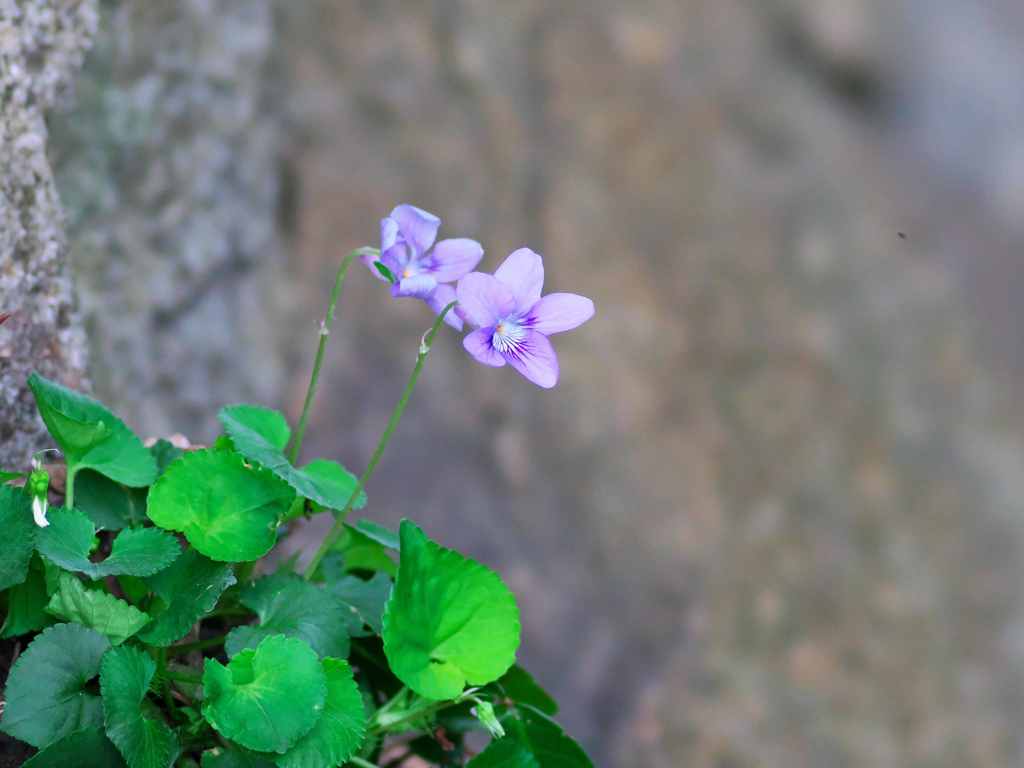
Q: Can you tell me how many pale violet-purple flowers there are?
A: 2